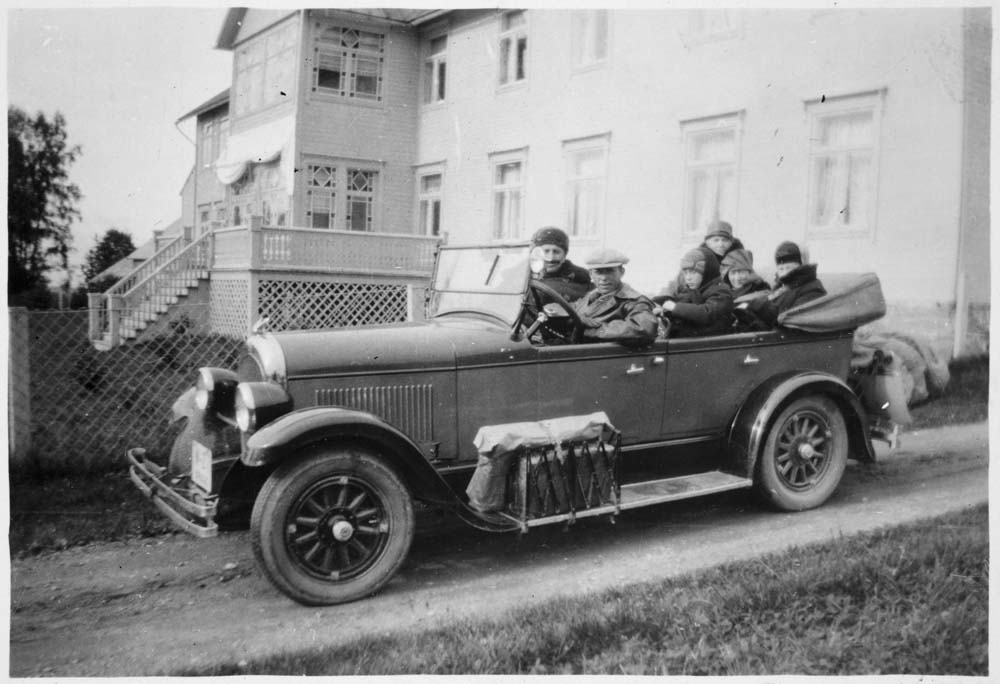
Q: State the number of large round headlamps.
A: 2